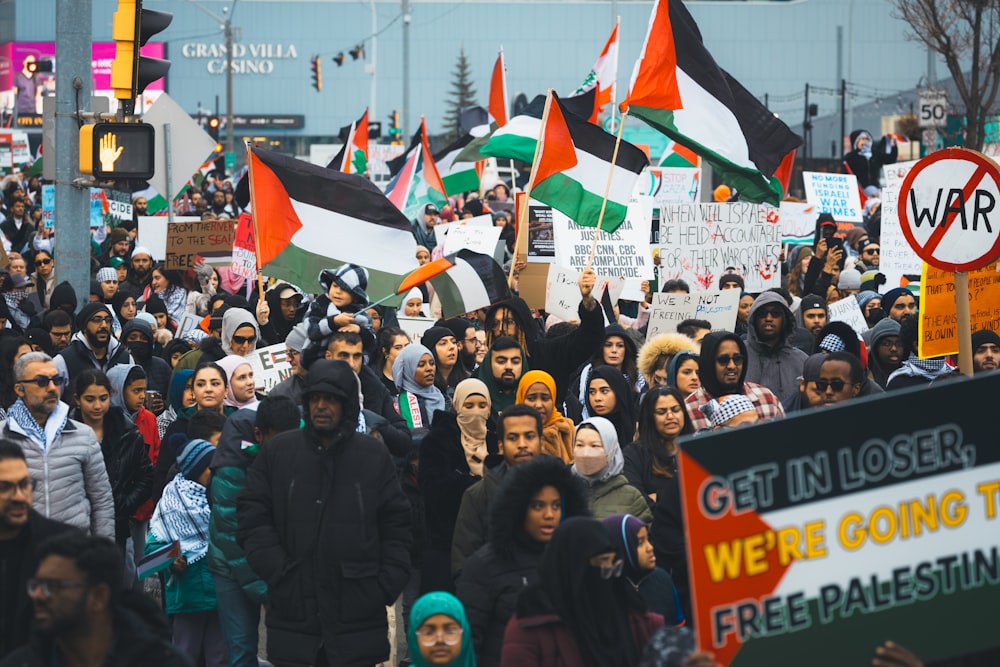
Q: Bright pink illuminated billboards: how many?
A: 1